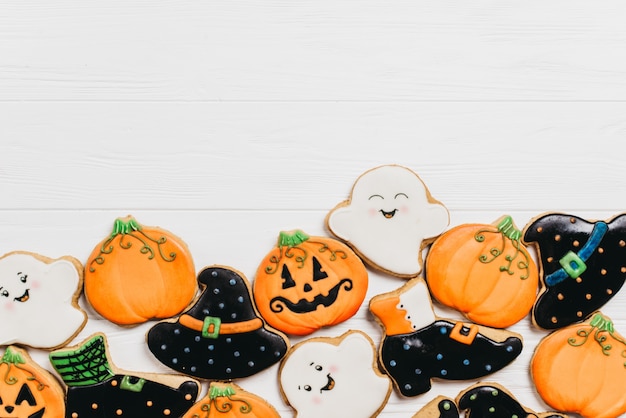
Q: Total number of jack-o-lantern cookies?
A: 2